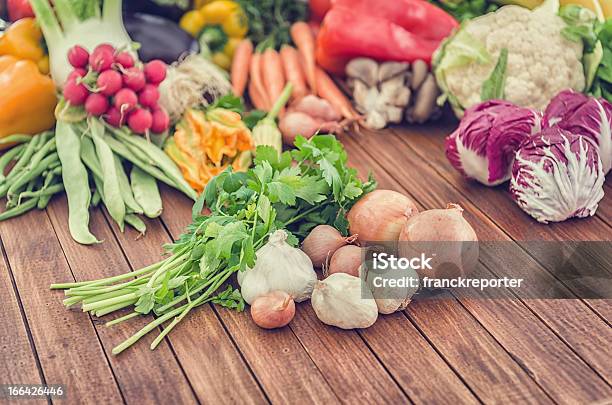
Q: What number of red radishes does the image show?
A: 14